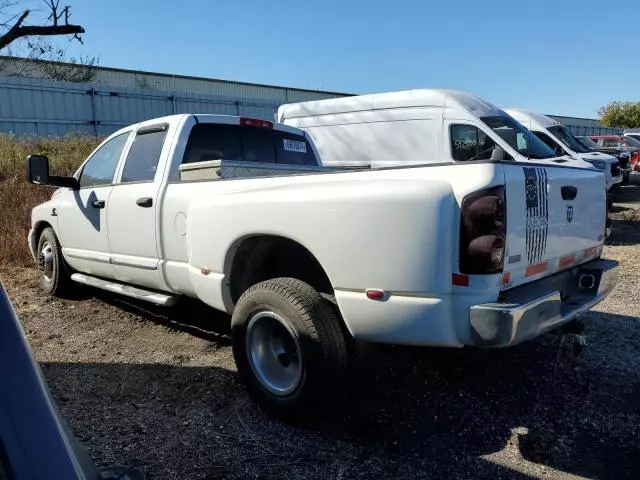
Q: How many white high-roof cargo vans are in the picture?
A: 2